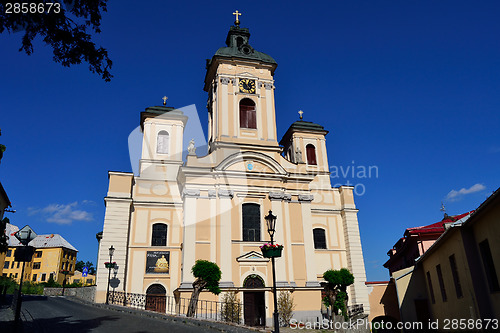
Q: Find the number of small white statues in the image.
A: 2